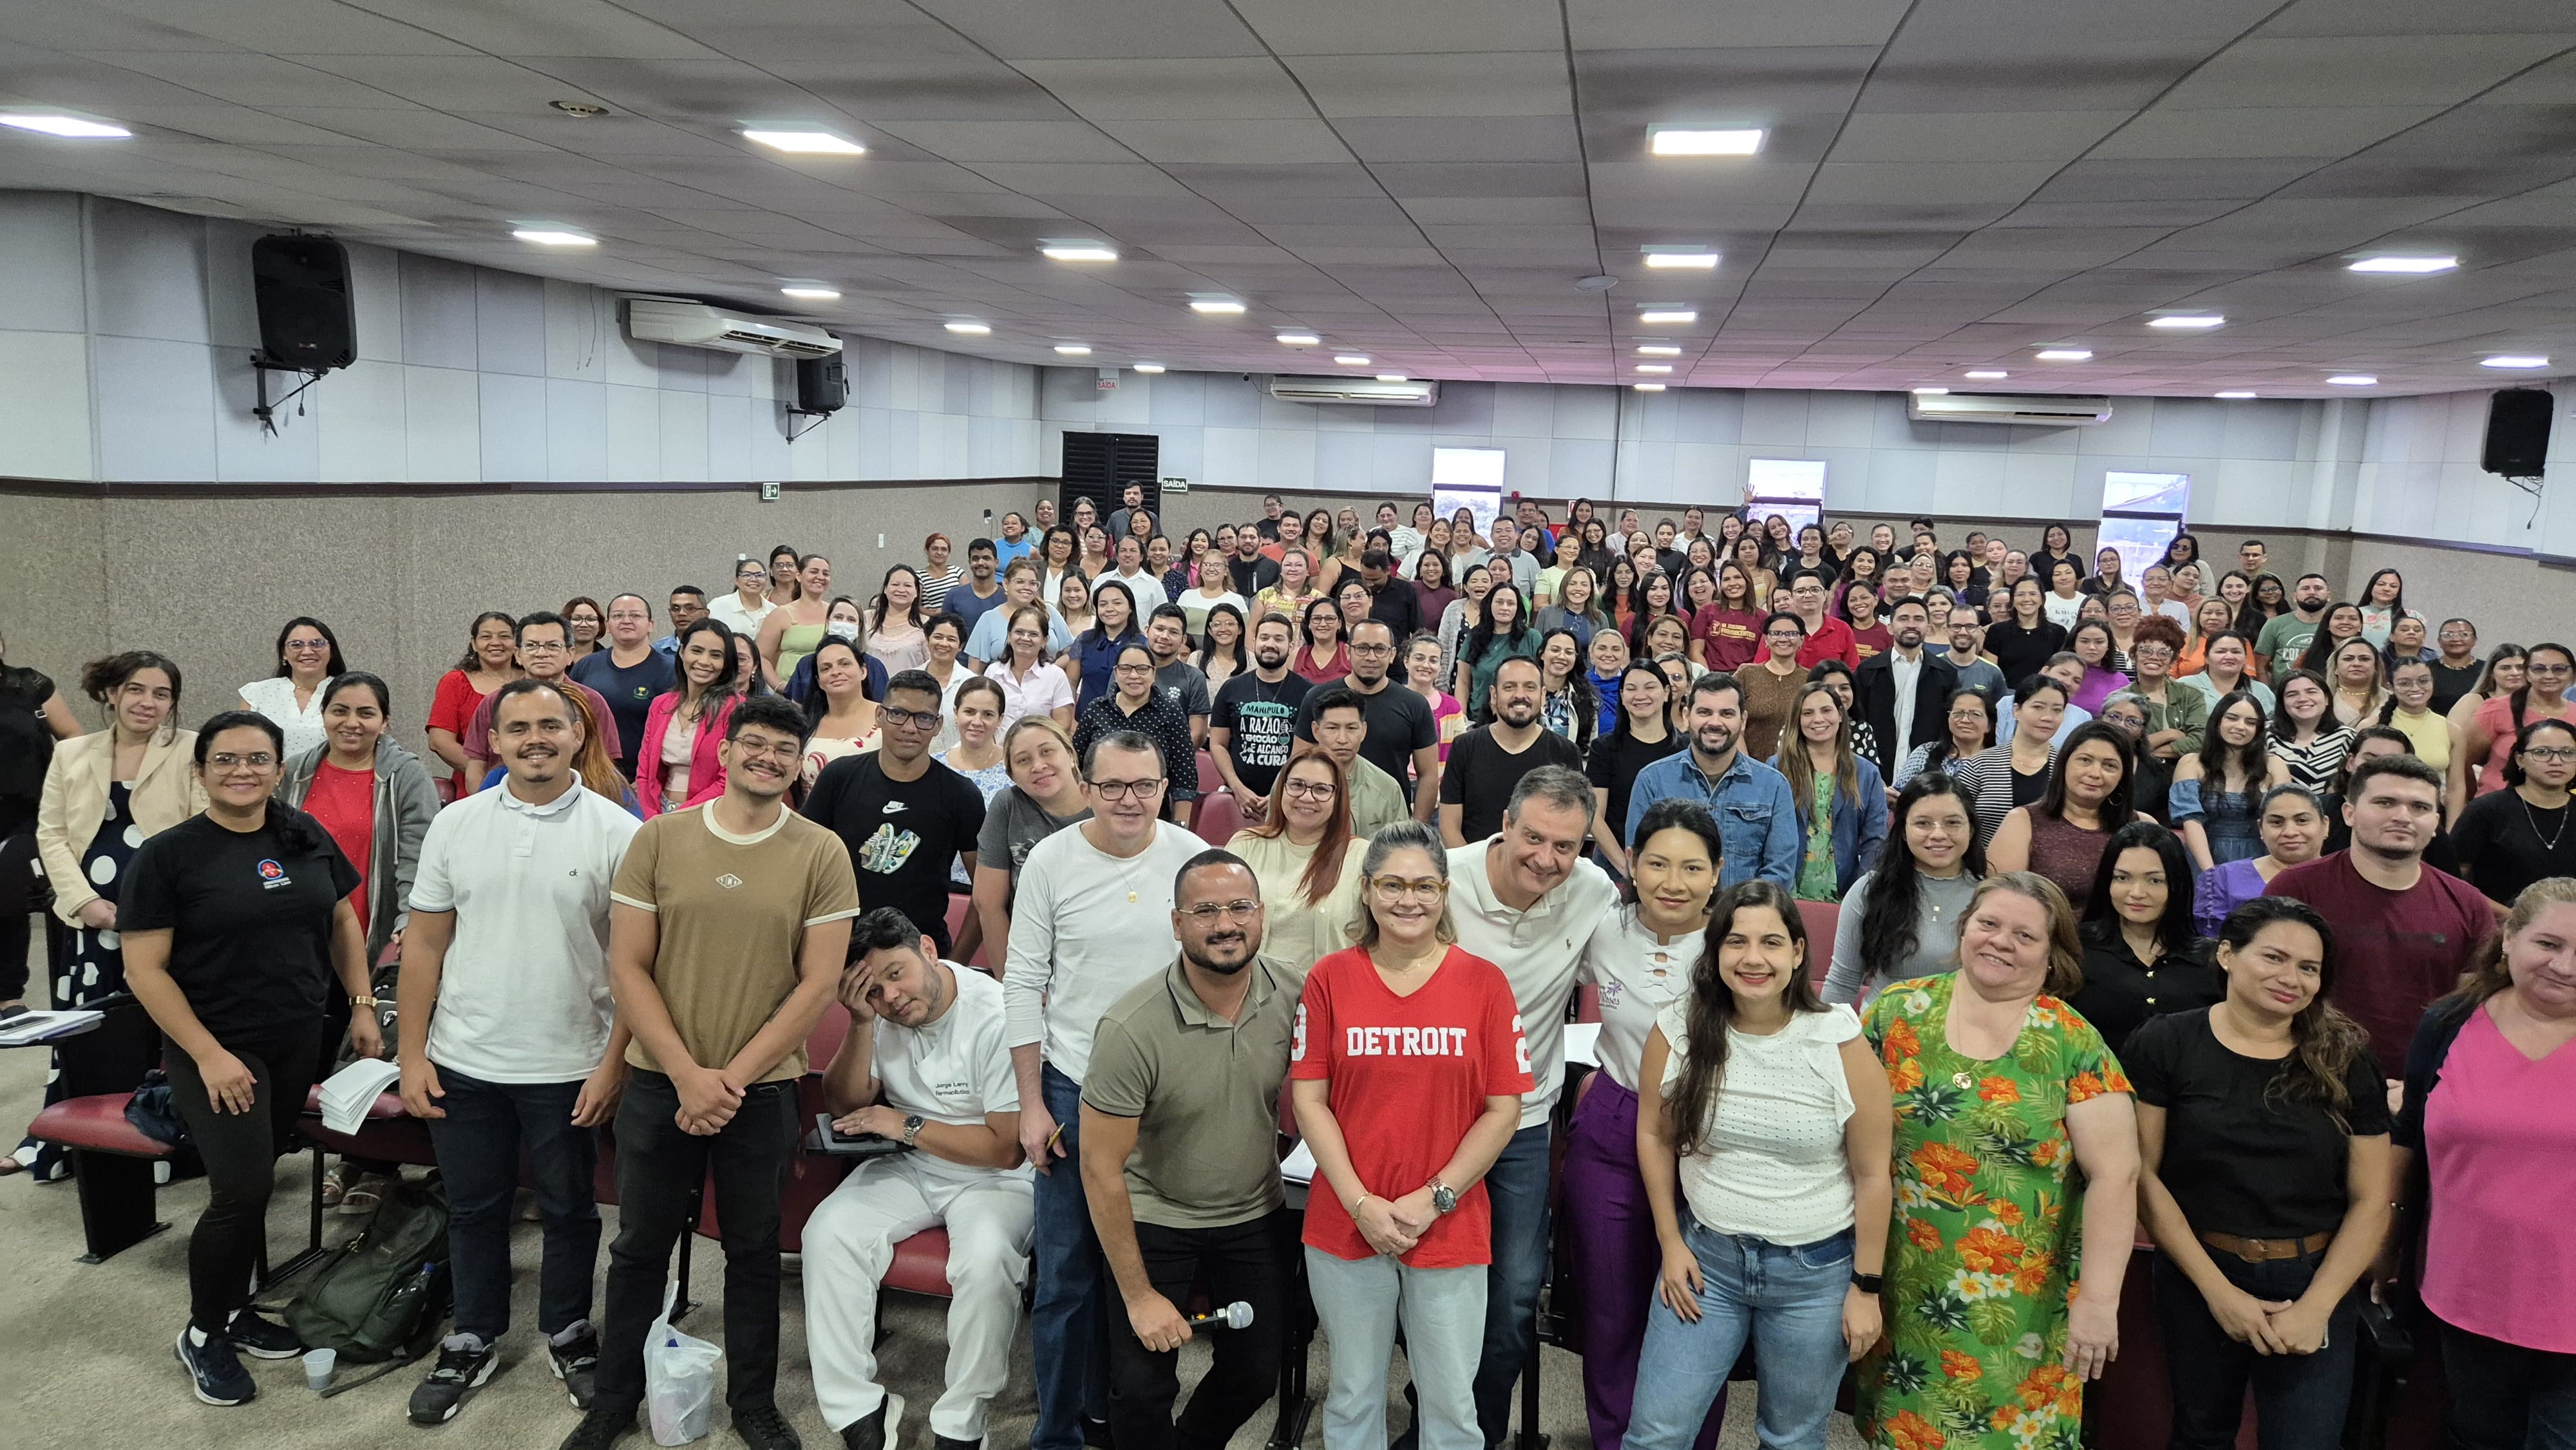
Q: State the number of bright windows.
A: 3